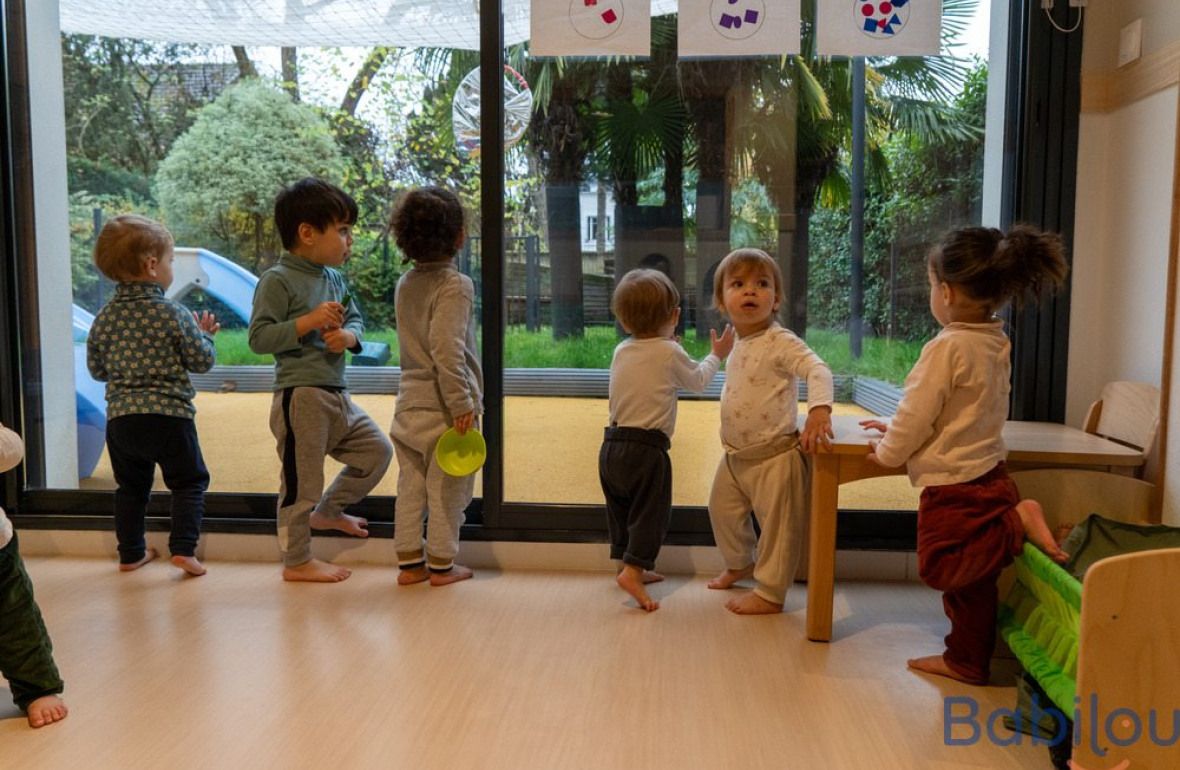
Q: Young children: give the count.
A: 7